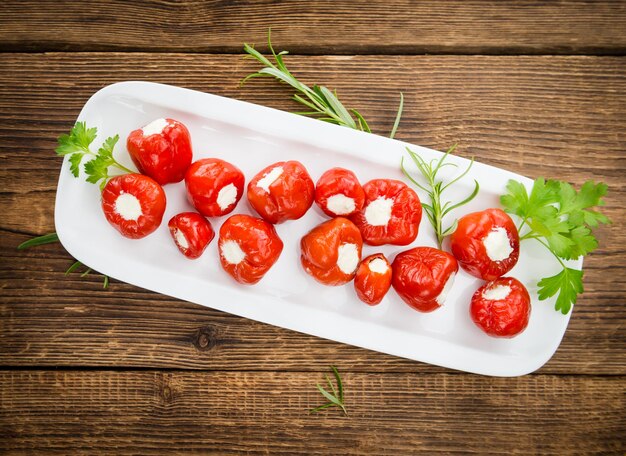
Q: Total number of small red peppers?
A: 13